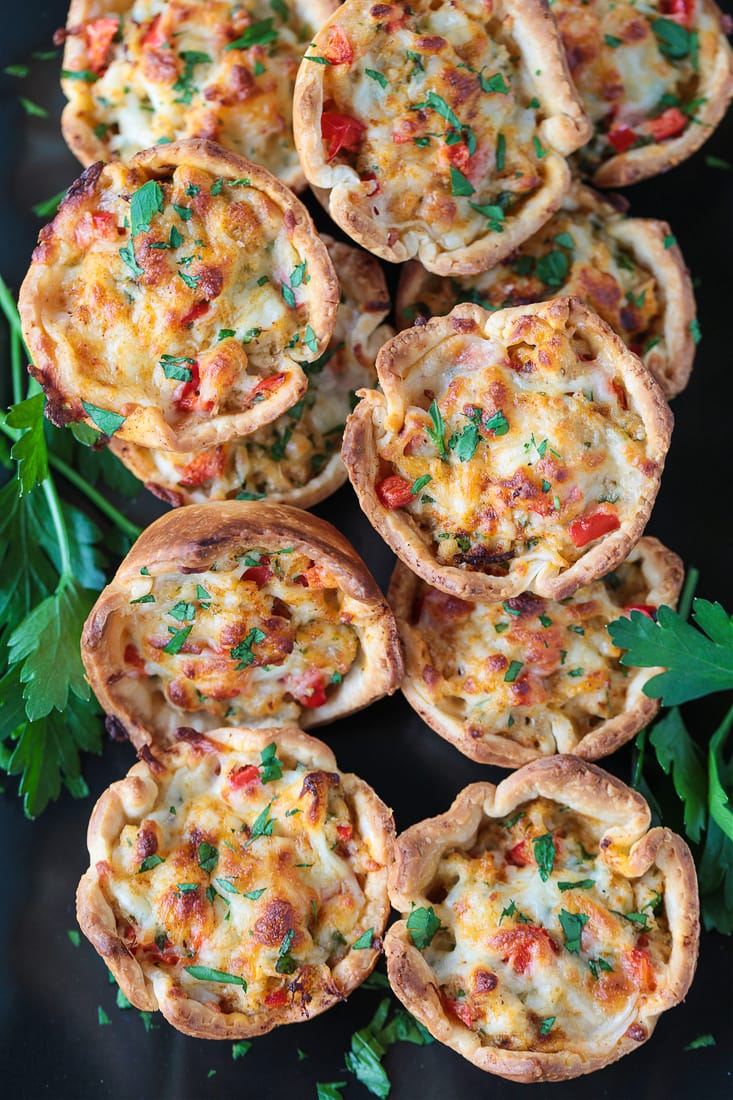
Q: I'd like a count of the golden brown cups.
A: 11